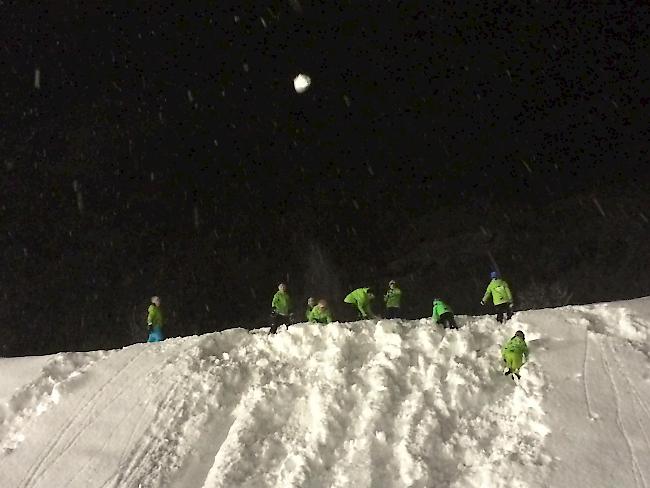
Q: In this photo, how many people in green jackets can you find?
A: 9